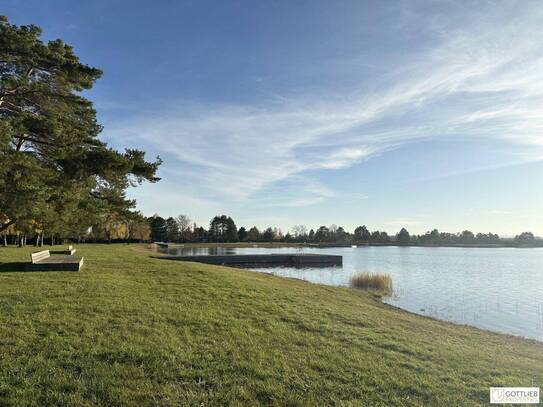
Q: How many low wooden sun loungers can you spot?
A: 2